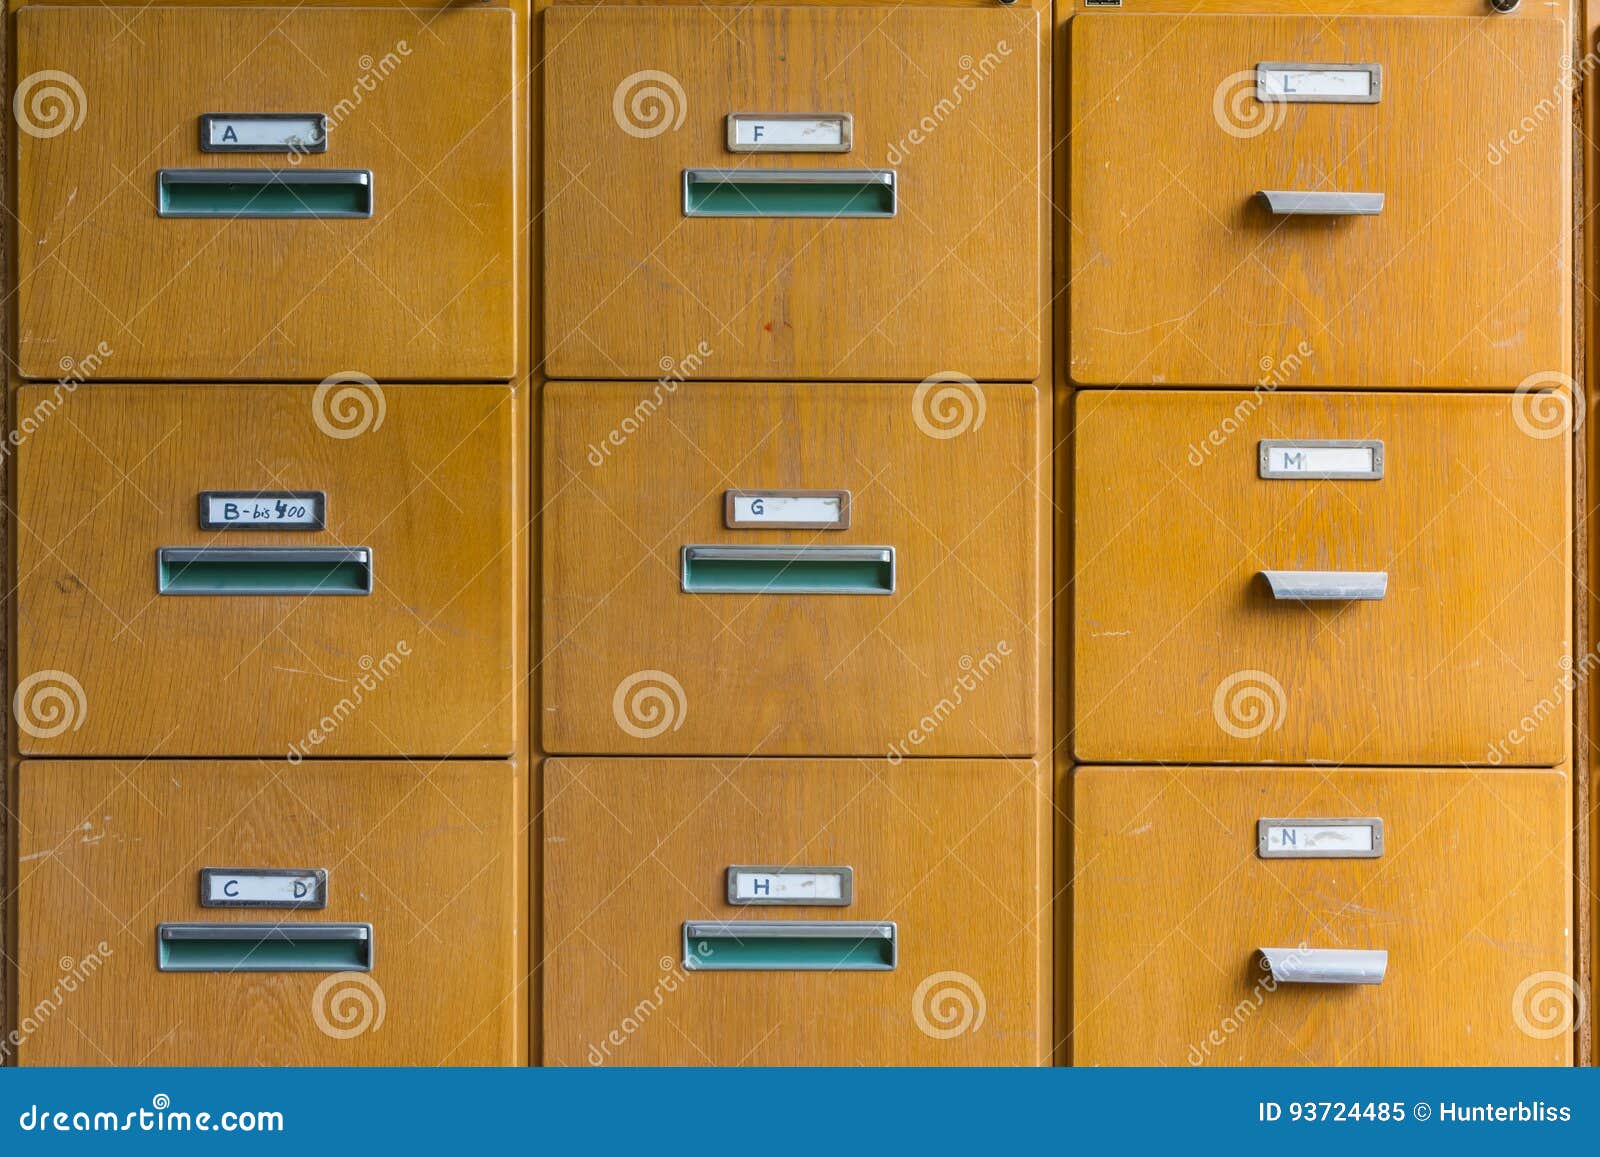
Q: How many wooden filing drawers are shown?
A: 9